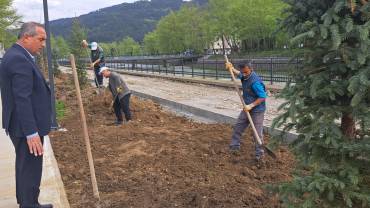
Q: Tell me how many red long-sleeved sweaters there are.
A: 0